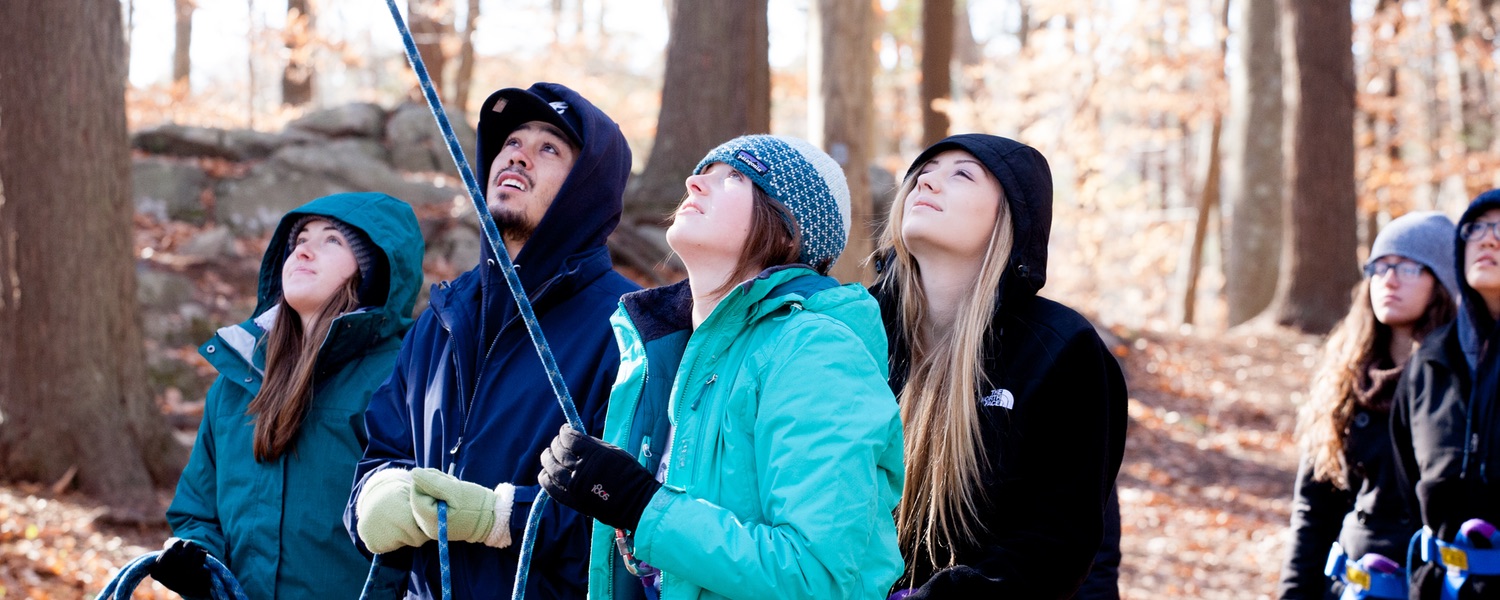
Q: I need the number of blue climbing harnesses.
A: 2